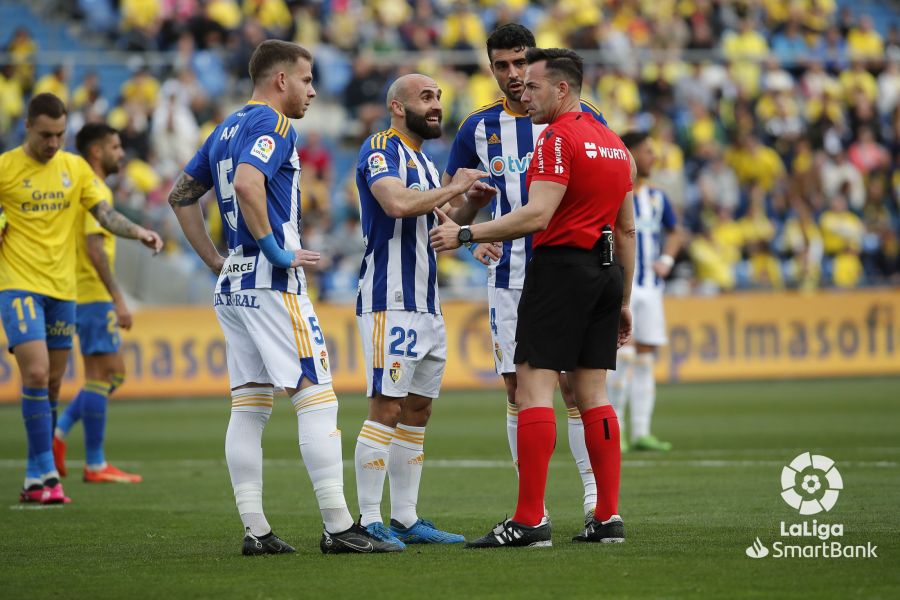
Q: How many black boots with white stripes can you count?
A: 2